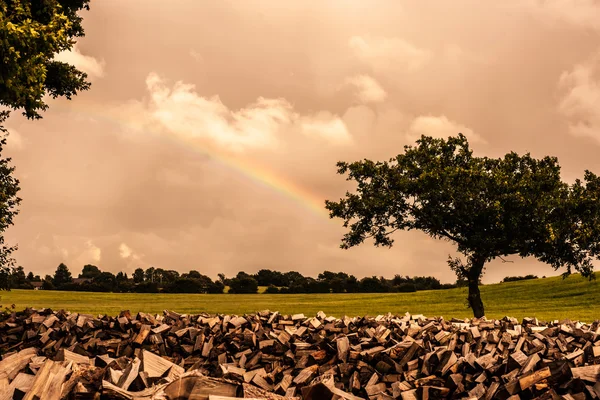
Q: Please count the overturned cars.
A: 0